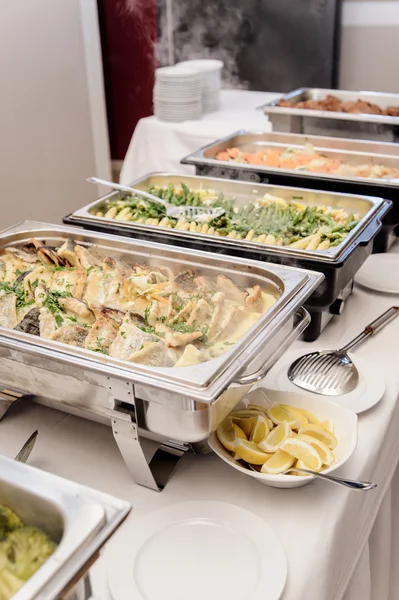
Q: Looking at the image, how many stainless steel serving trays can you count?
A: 5